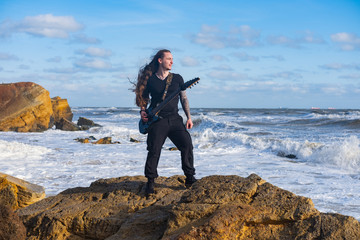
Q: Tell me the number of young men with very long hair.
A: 1